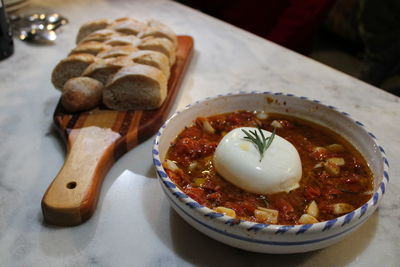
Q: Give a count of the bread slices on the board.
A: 13